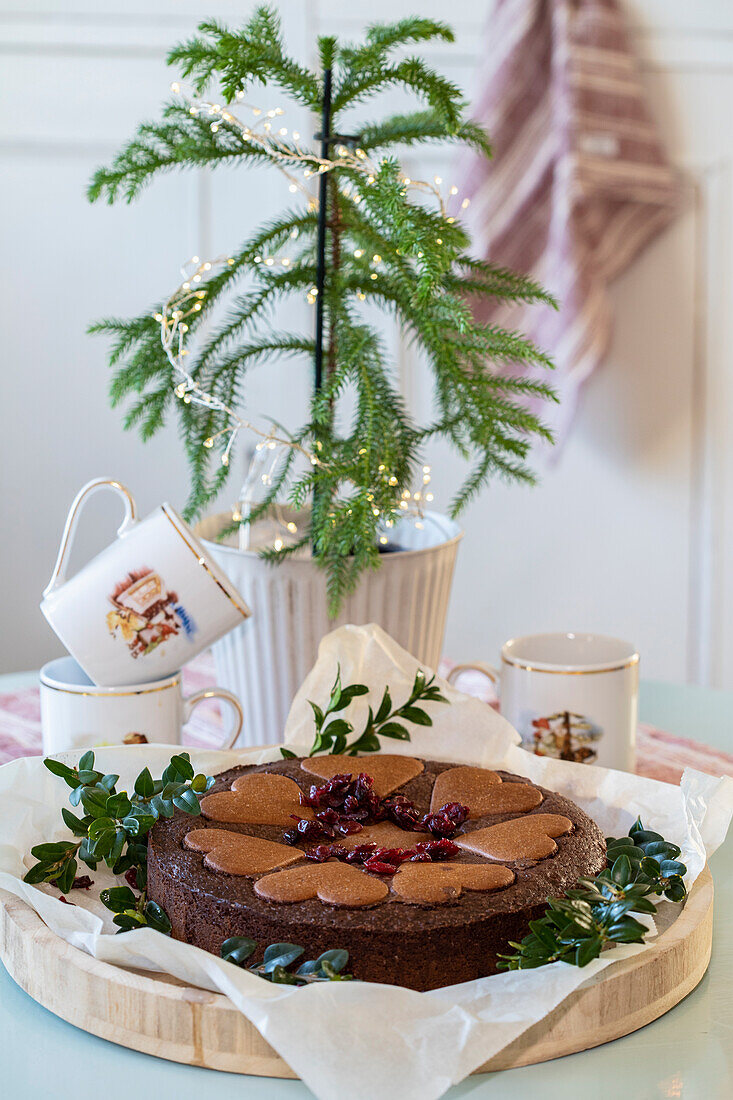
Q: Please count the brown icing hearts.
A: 7